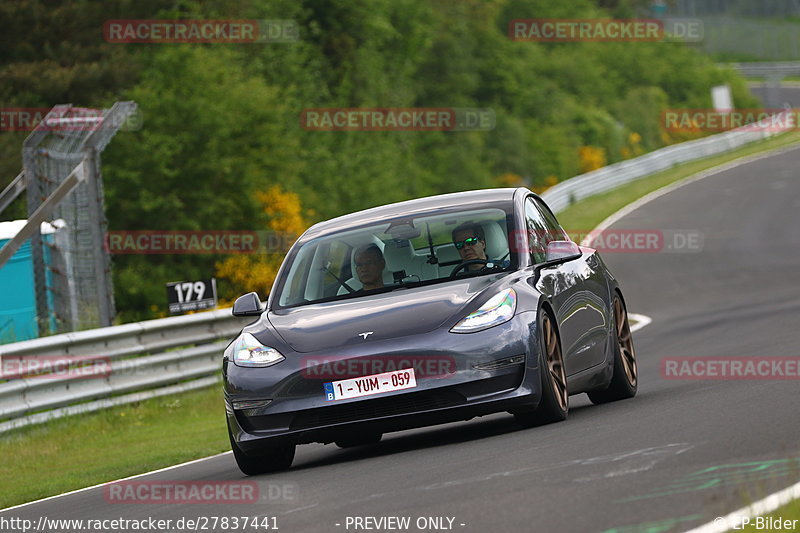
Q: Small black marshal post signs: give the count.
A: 1